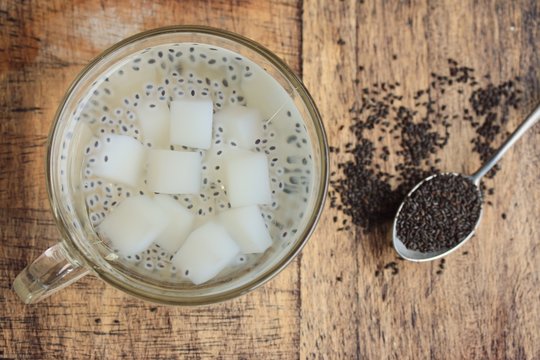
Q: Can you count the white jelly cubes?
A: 10